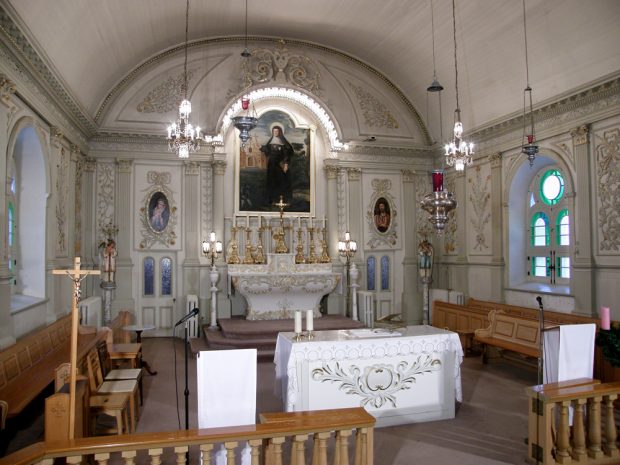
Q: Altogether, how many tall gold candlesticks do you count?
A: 6